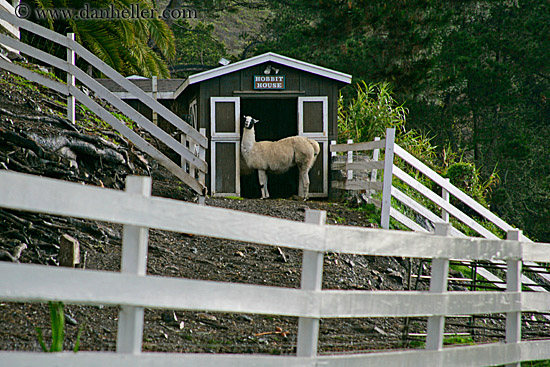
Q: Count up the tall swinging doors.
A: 2